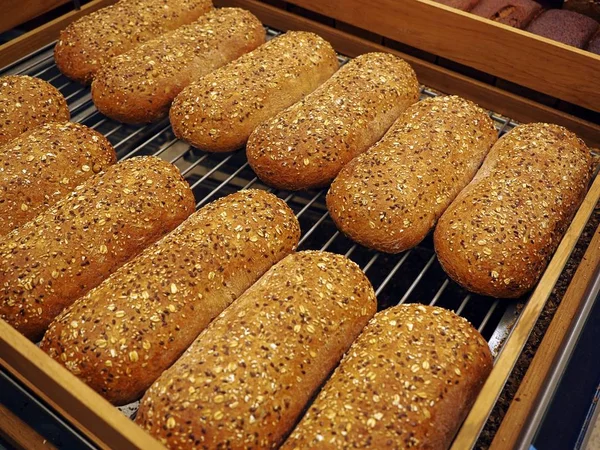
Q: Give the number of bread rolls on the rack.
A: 12